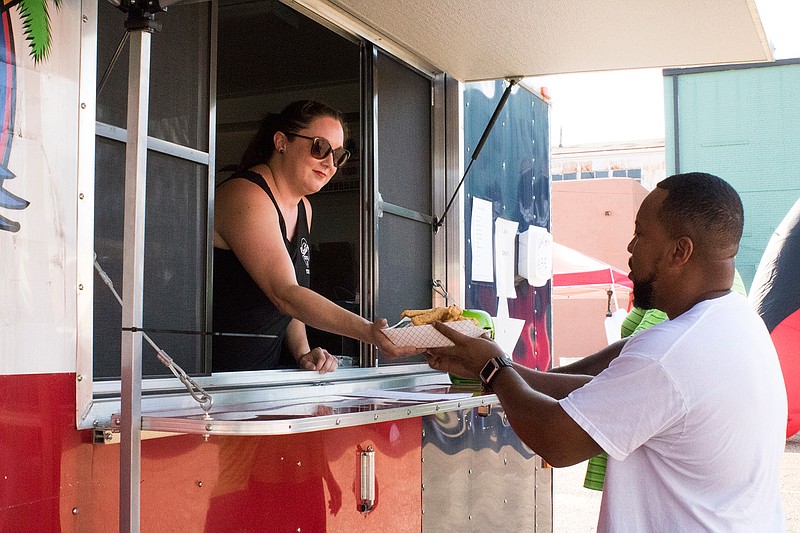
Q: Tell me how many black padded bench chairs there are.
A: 0